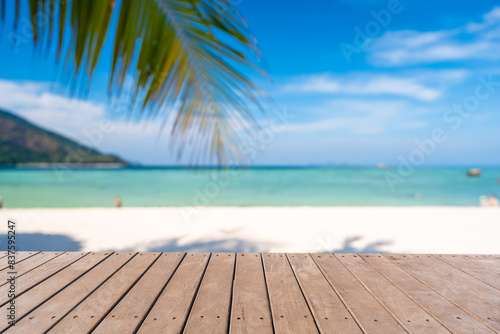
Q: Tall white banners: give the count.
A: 0